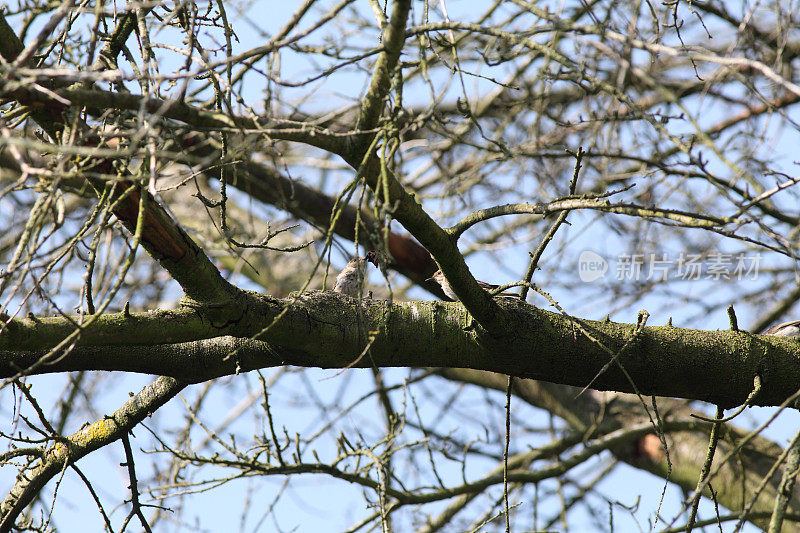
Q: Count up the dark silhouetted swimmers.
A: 0